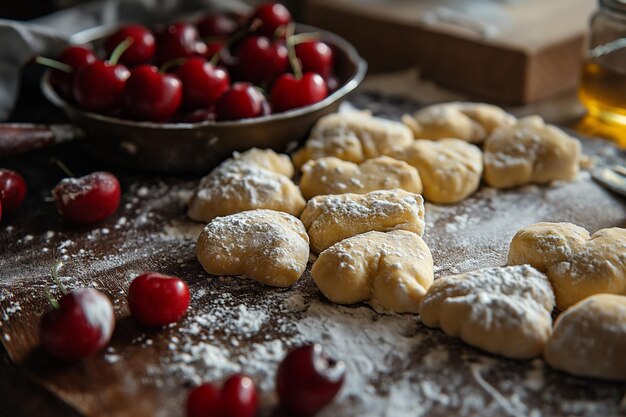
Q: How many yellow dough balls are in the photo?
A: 12